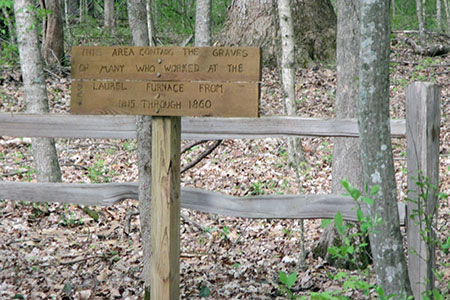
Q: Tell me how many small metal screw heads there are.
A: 4